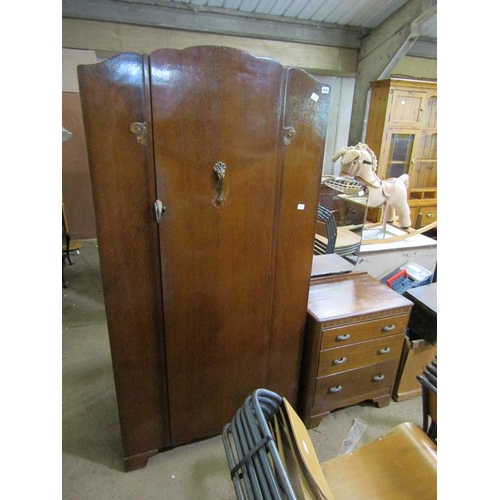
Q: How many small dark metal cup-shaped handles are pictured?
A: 6